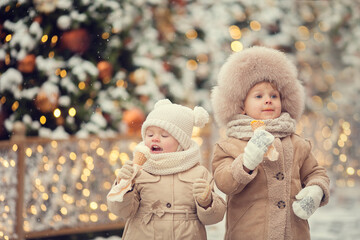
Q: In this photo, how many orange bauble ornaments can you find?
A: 5